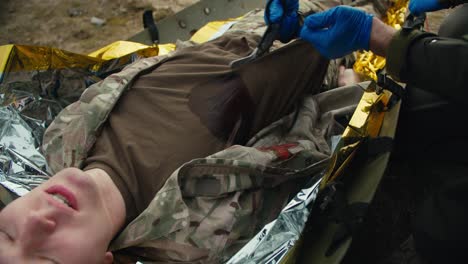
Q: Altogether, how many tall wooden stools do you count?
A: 0